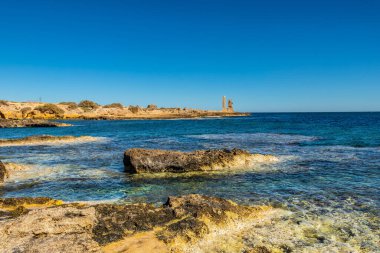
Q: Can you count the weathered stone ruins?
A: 2